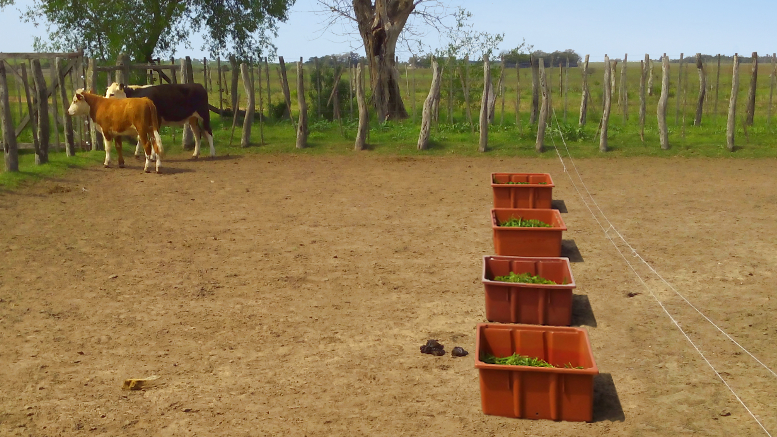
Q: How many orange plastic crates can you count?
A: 4